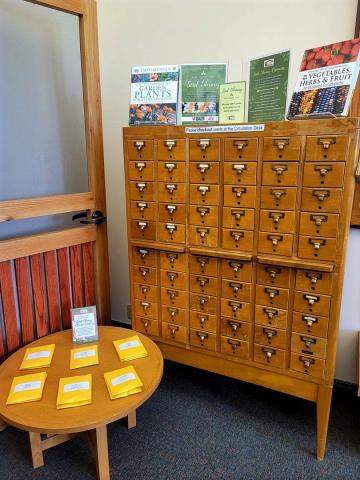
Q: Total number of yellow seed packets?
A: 6